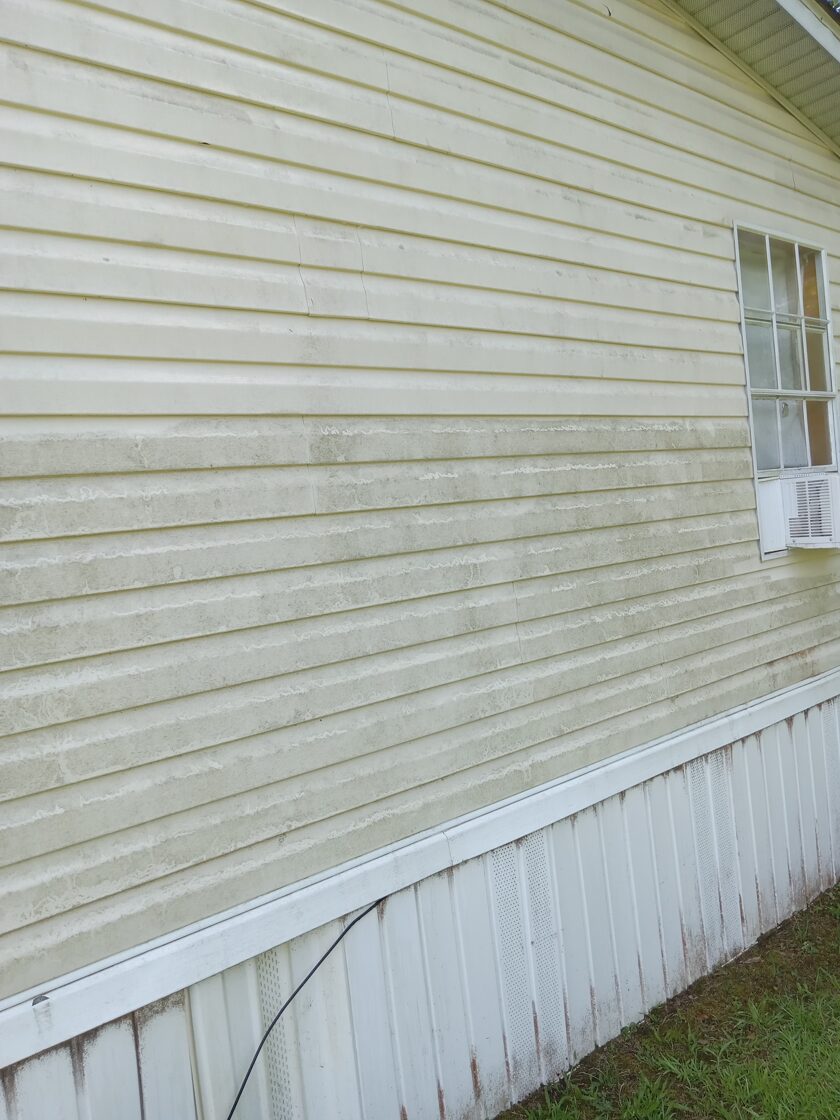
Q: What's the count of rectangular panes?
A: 9